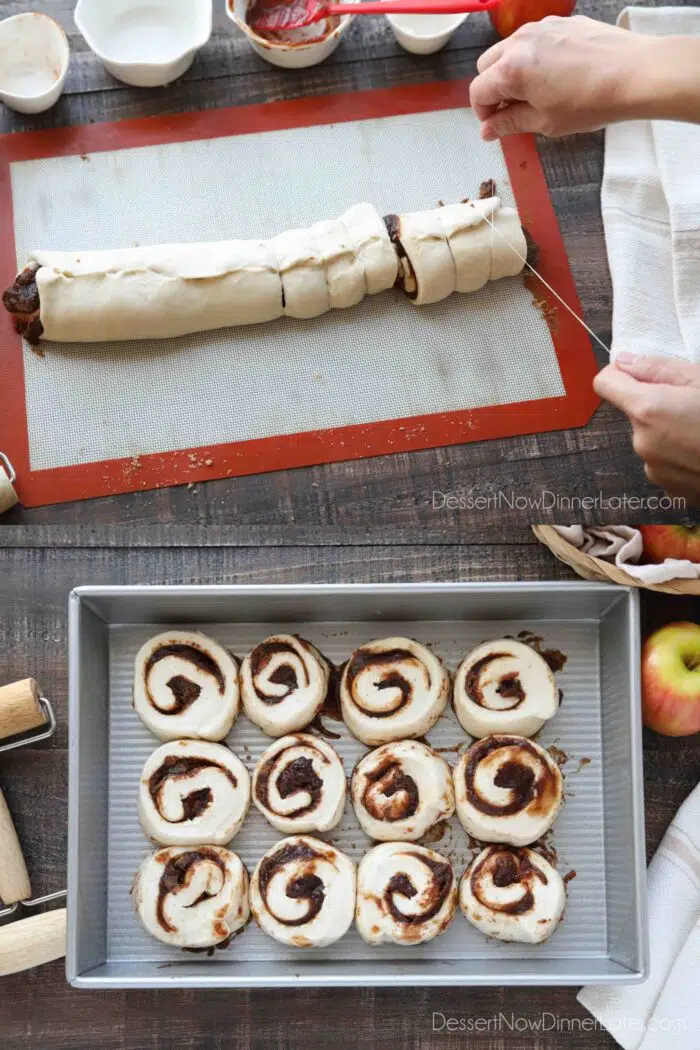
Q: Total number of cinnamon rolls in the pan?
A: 12